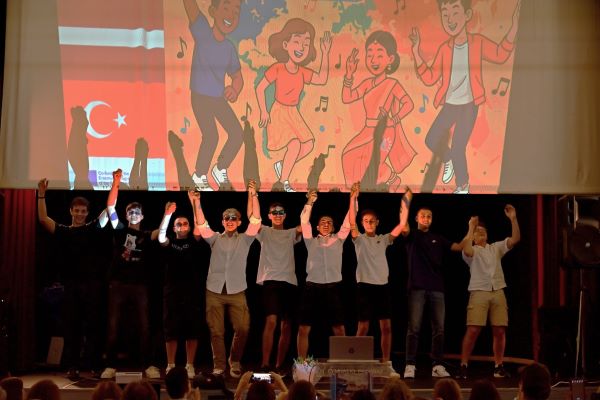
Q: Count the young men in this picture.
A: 9